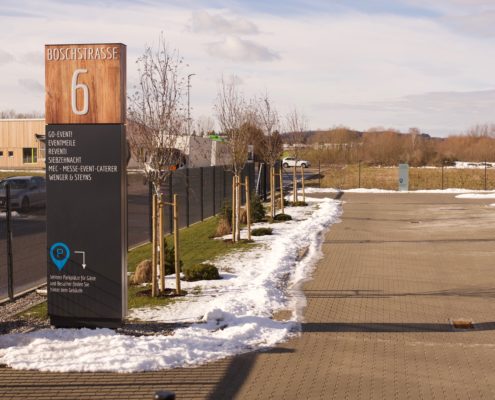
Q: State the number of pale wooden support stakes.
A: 12